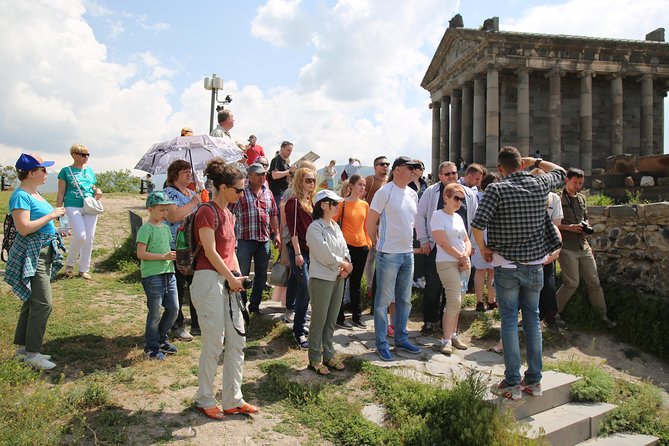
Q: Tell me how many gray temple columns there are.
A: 11